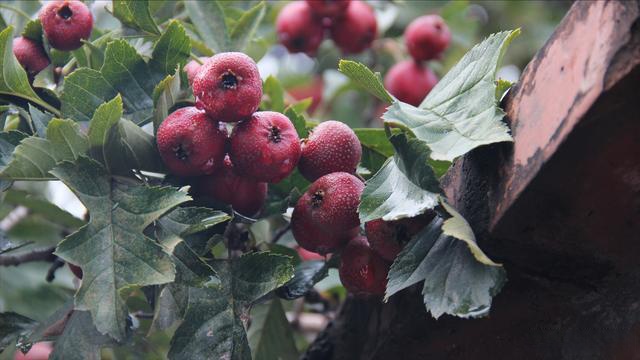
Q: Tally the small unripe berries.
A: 0